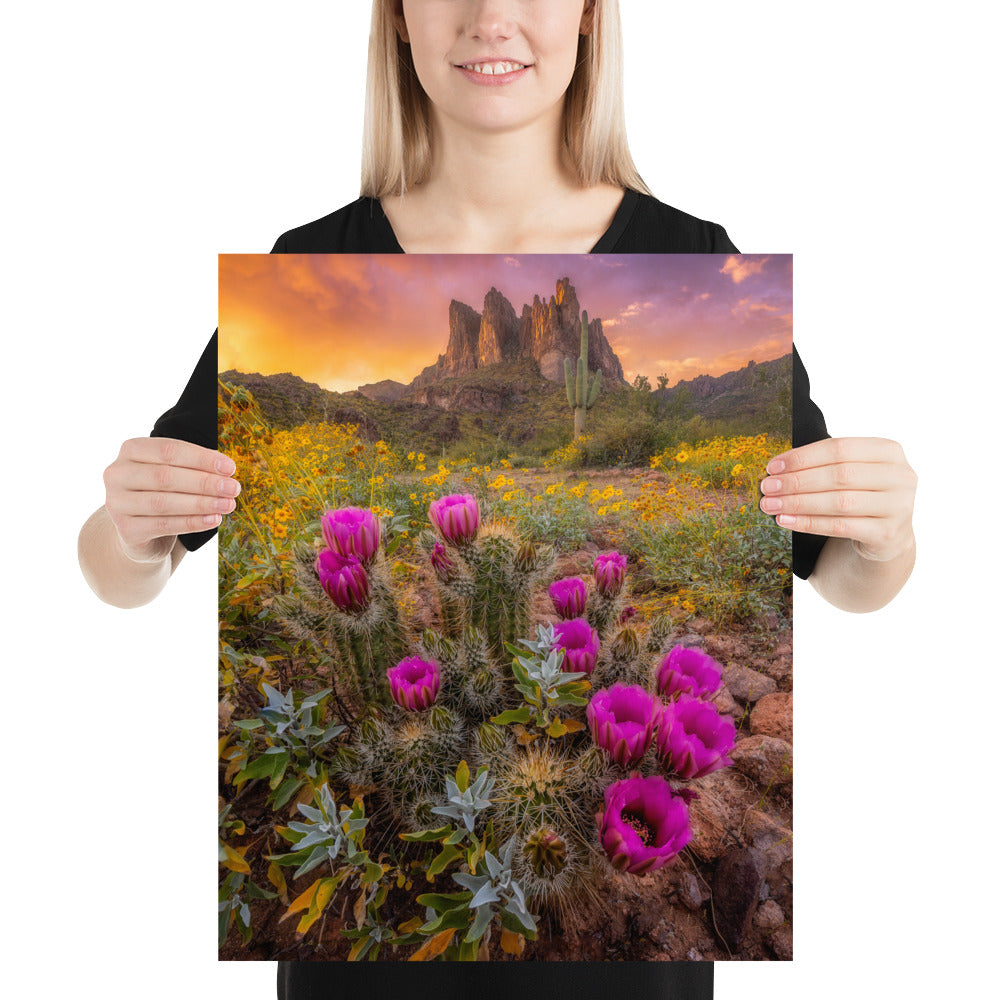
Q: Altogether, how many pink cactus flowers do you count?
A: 11